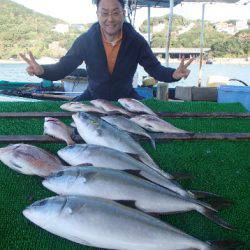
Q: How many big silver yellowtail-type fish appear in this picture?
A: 4